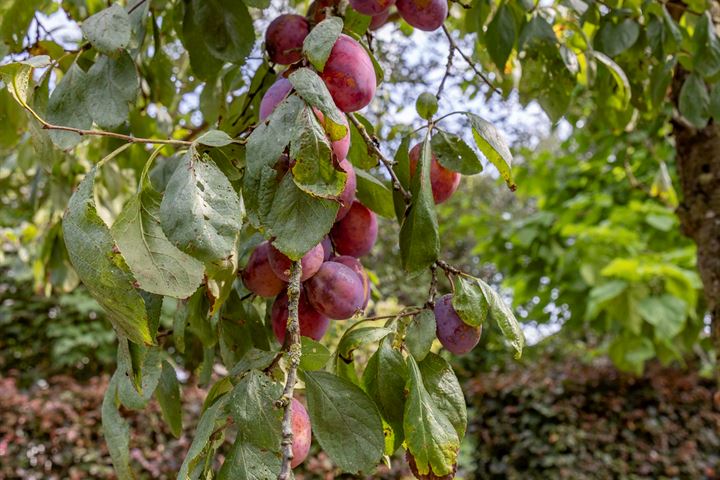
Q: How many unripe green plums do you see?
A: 1